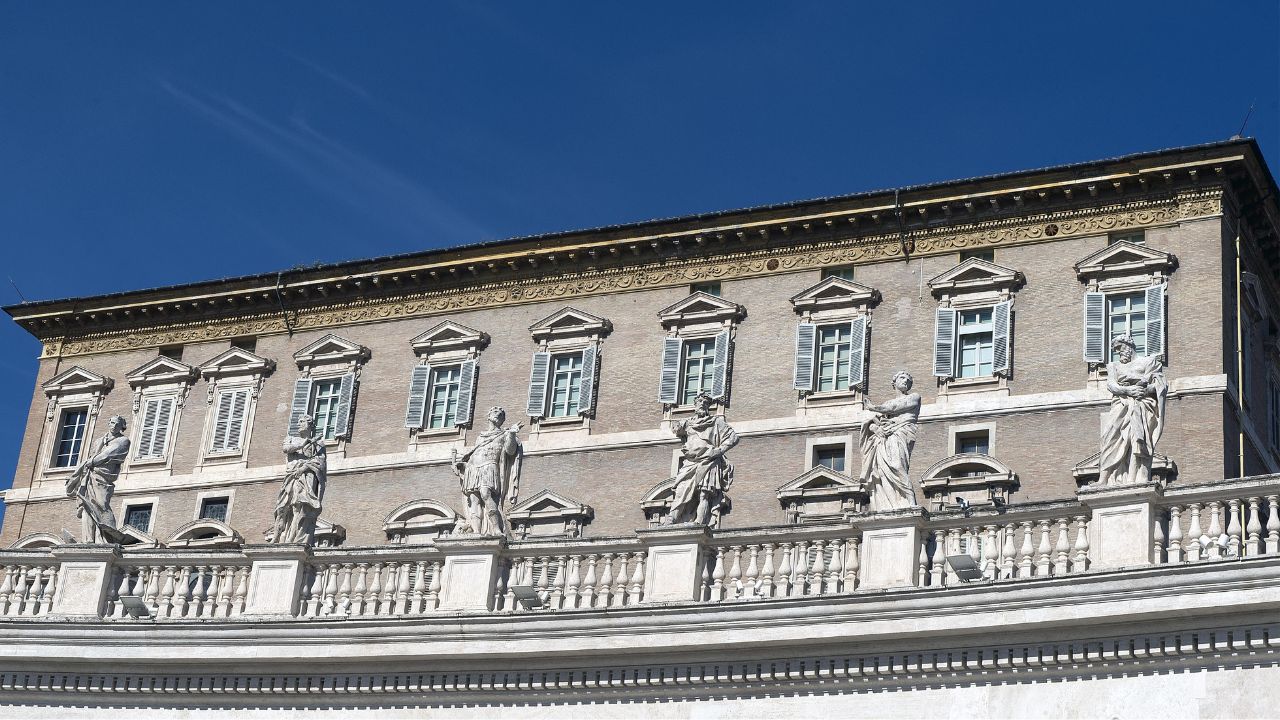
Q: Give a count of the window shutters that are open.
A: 14